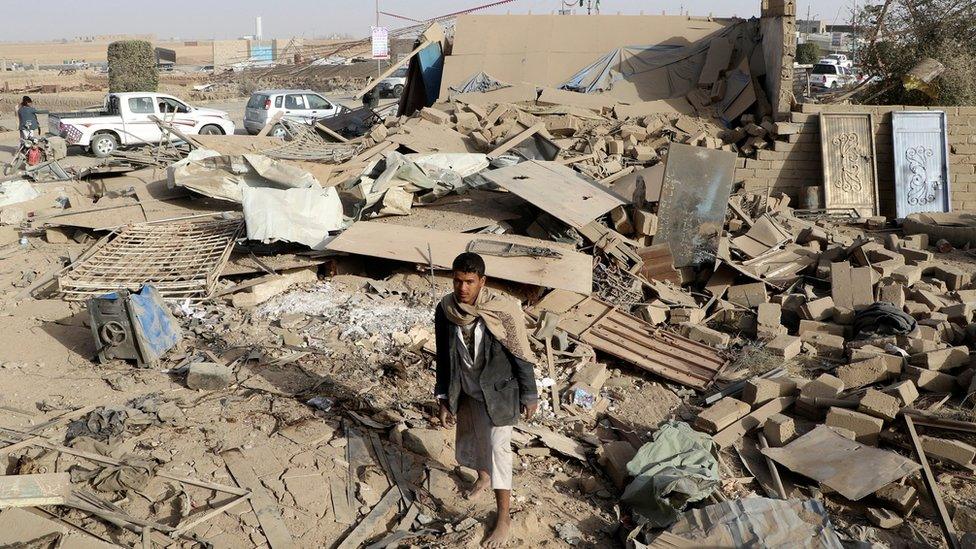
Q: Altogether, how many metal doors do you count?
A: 2